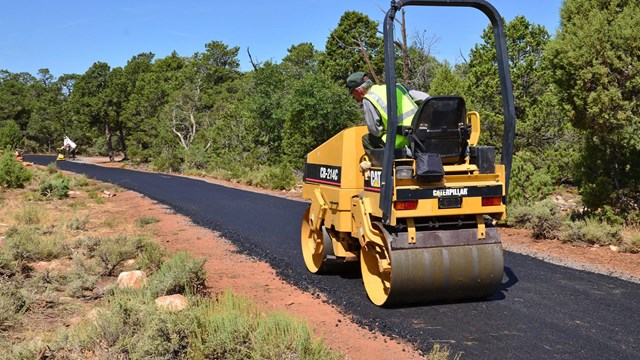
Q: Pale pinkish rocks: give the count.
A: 2